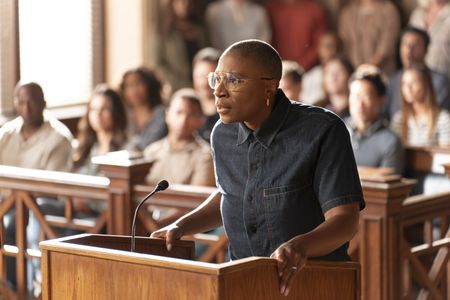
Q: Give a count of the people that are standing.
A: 6